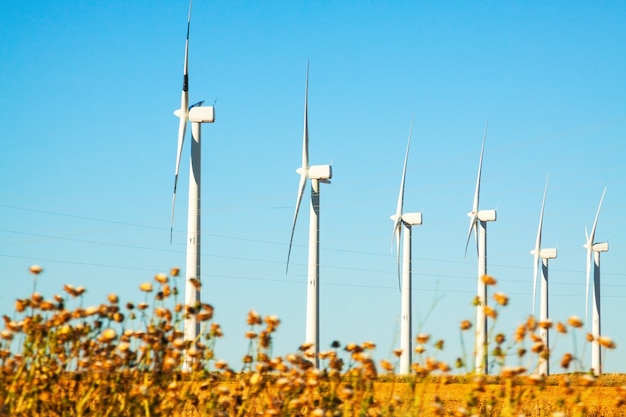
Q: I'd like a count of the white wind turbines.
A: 6